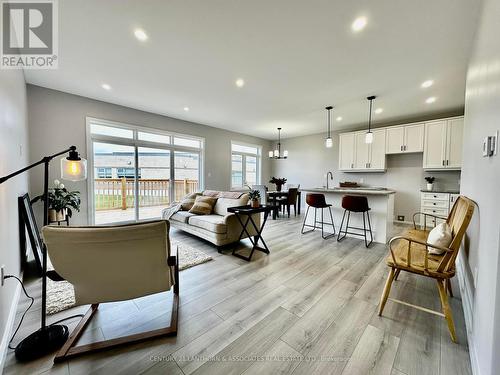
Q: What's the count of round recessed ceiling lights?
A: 9